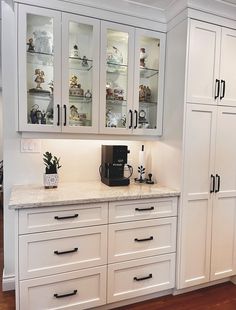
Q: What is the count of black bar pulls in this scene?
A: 14